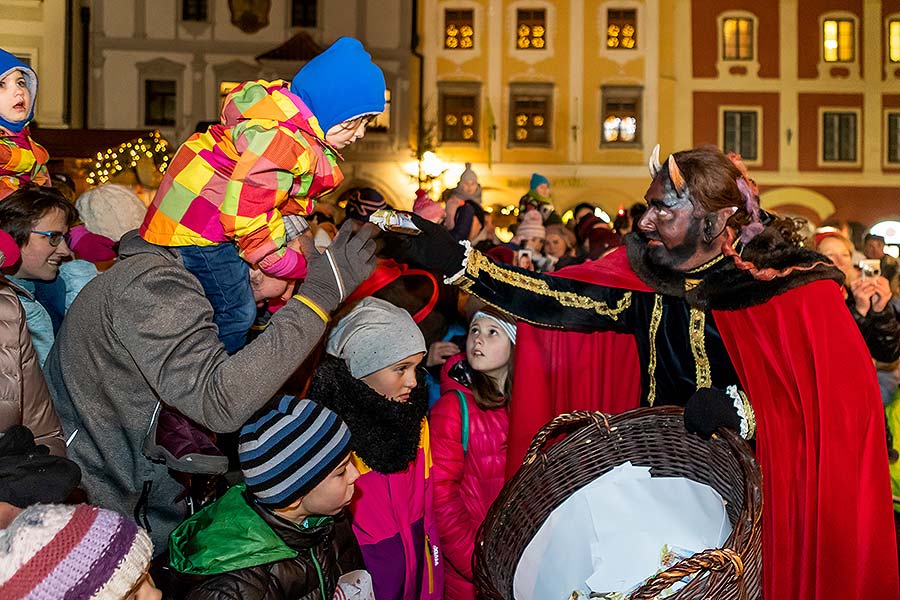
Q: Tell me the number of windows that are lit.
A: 11